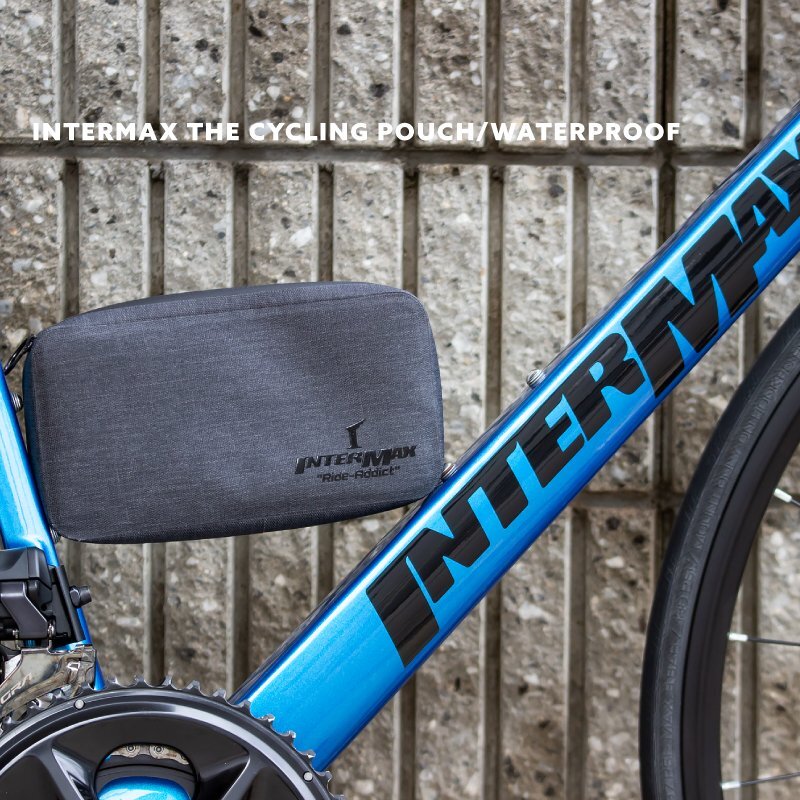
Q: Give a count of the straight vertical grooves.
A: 9